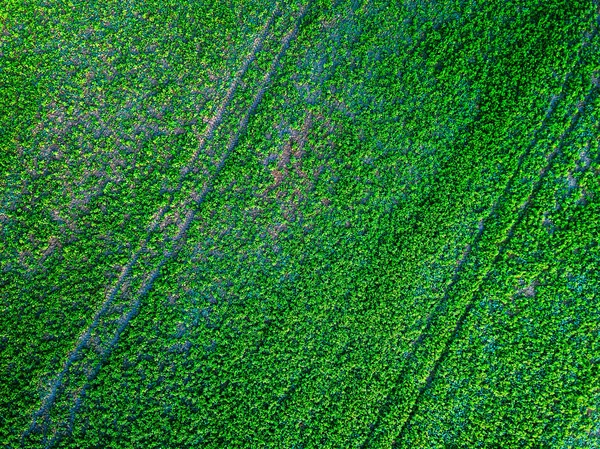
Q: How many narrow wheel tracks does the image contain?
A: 4